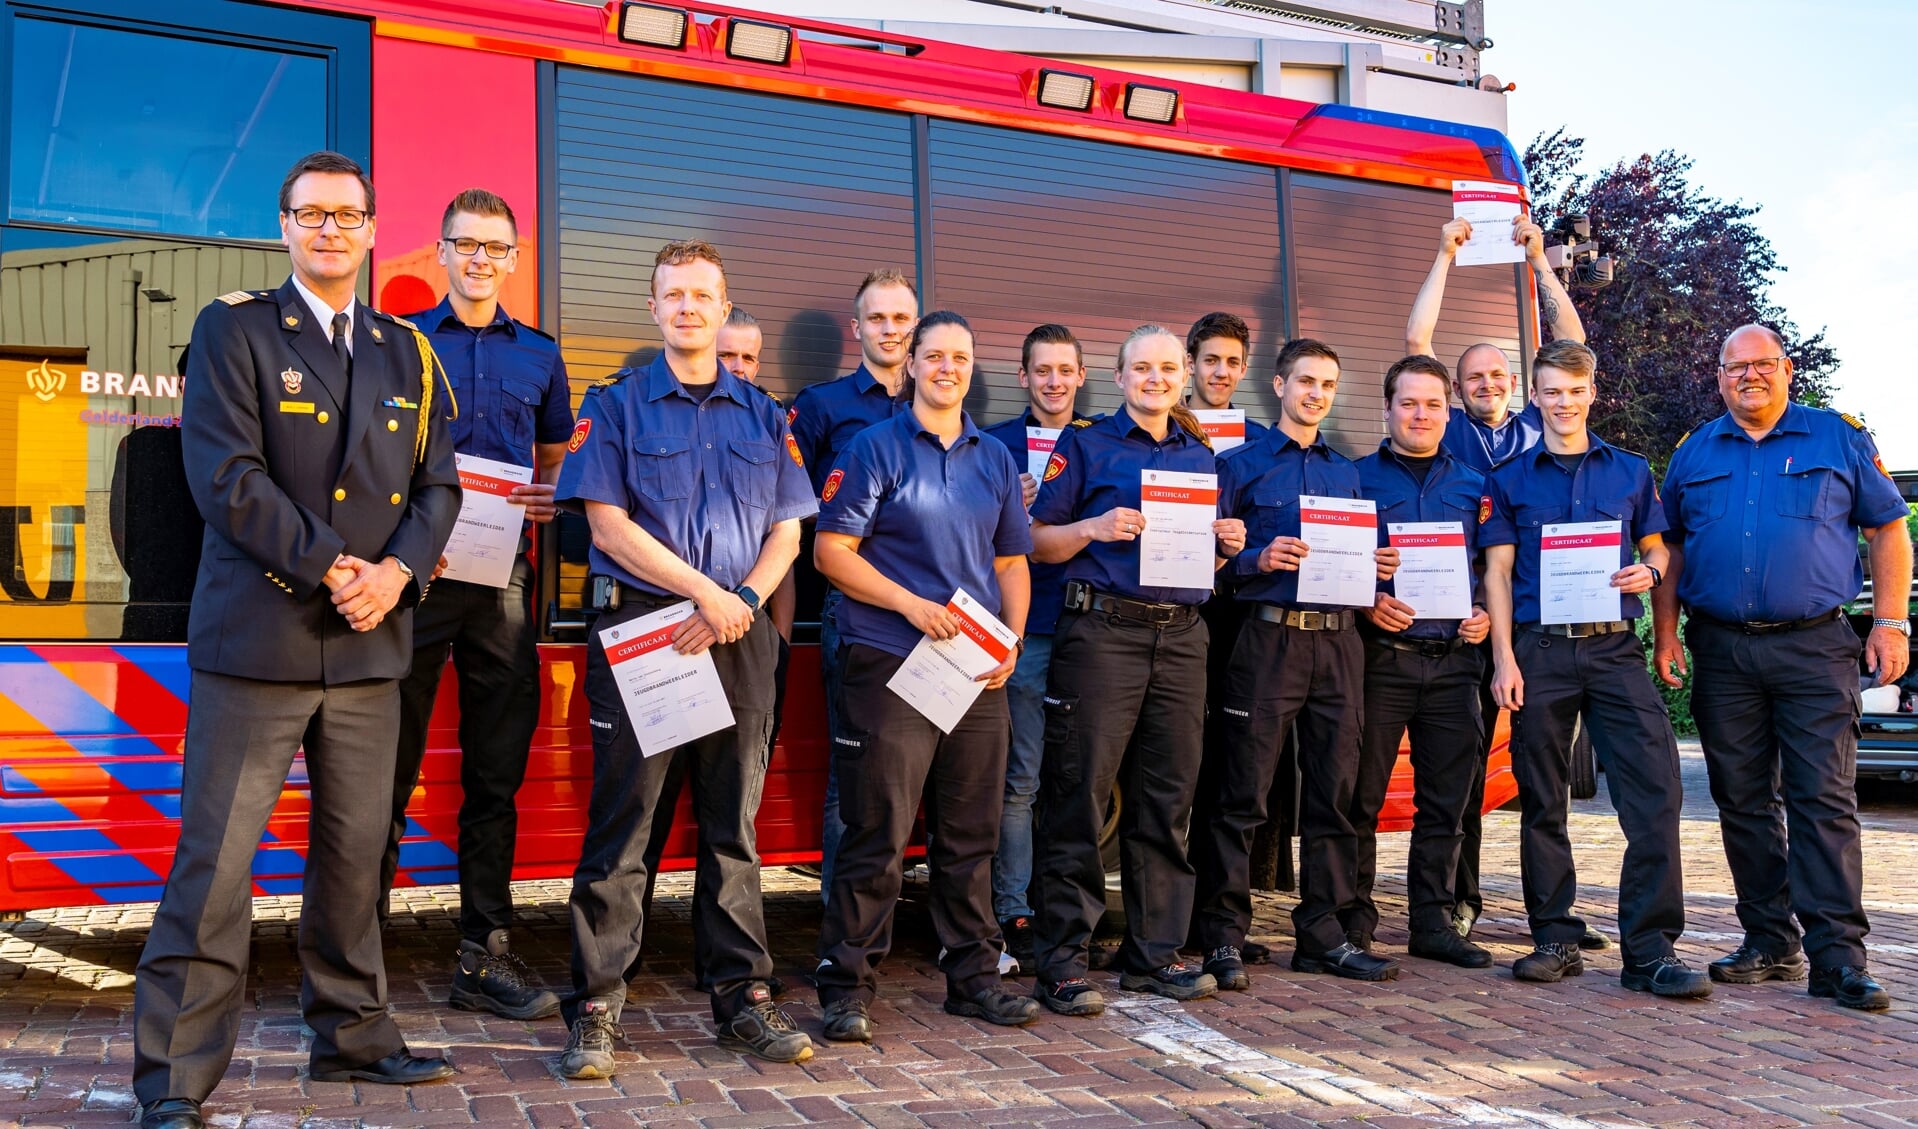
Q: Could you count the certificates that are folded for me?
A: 0